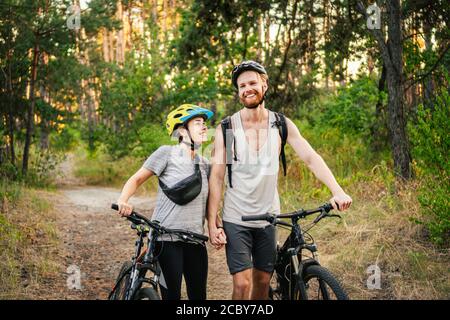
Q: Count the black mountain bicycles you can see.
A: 2